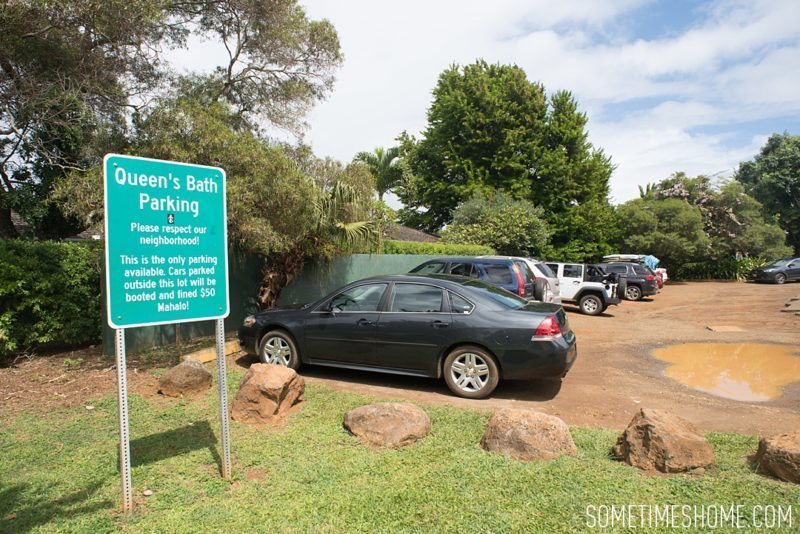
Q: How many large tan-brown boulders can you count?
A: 6